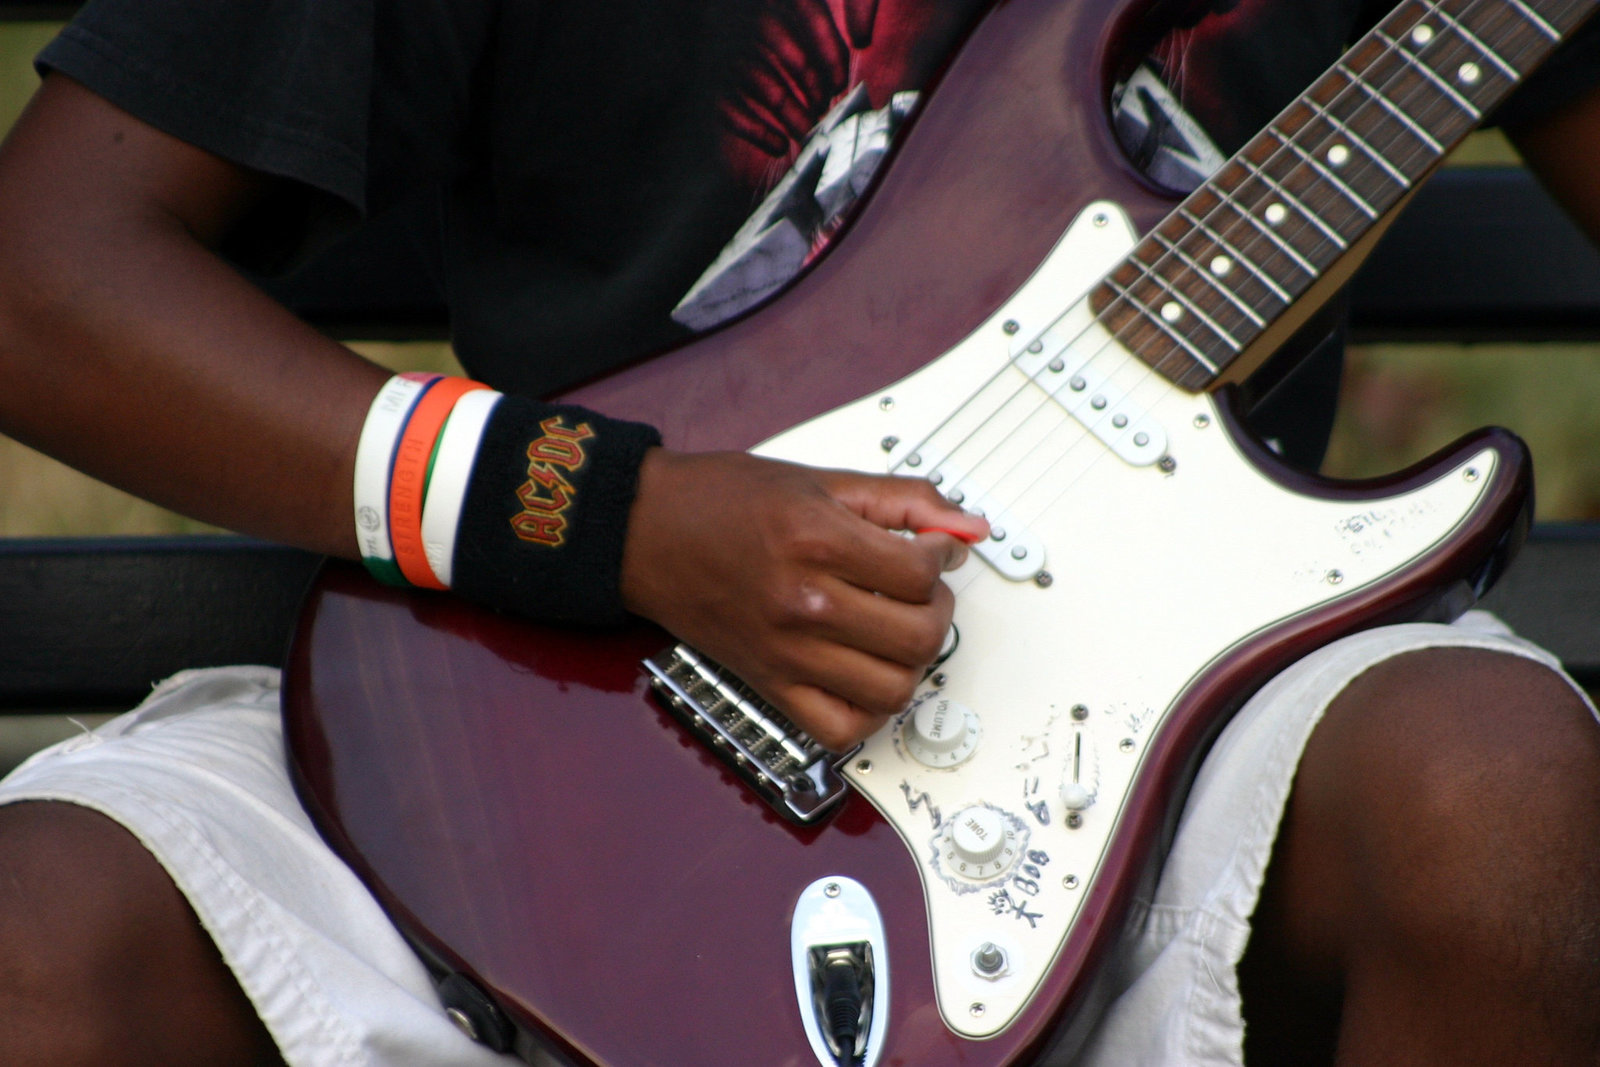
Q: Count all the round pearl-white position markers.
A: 6